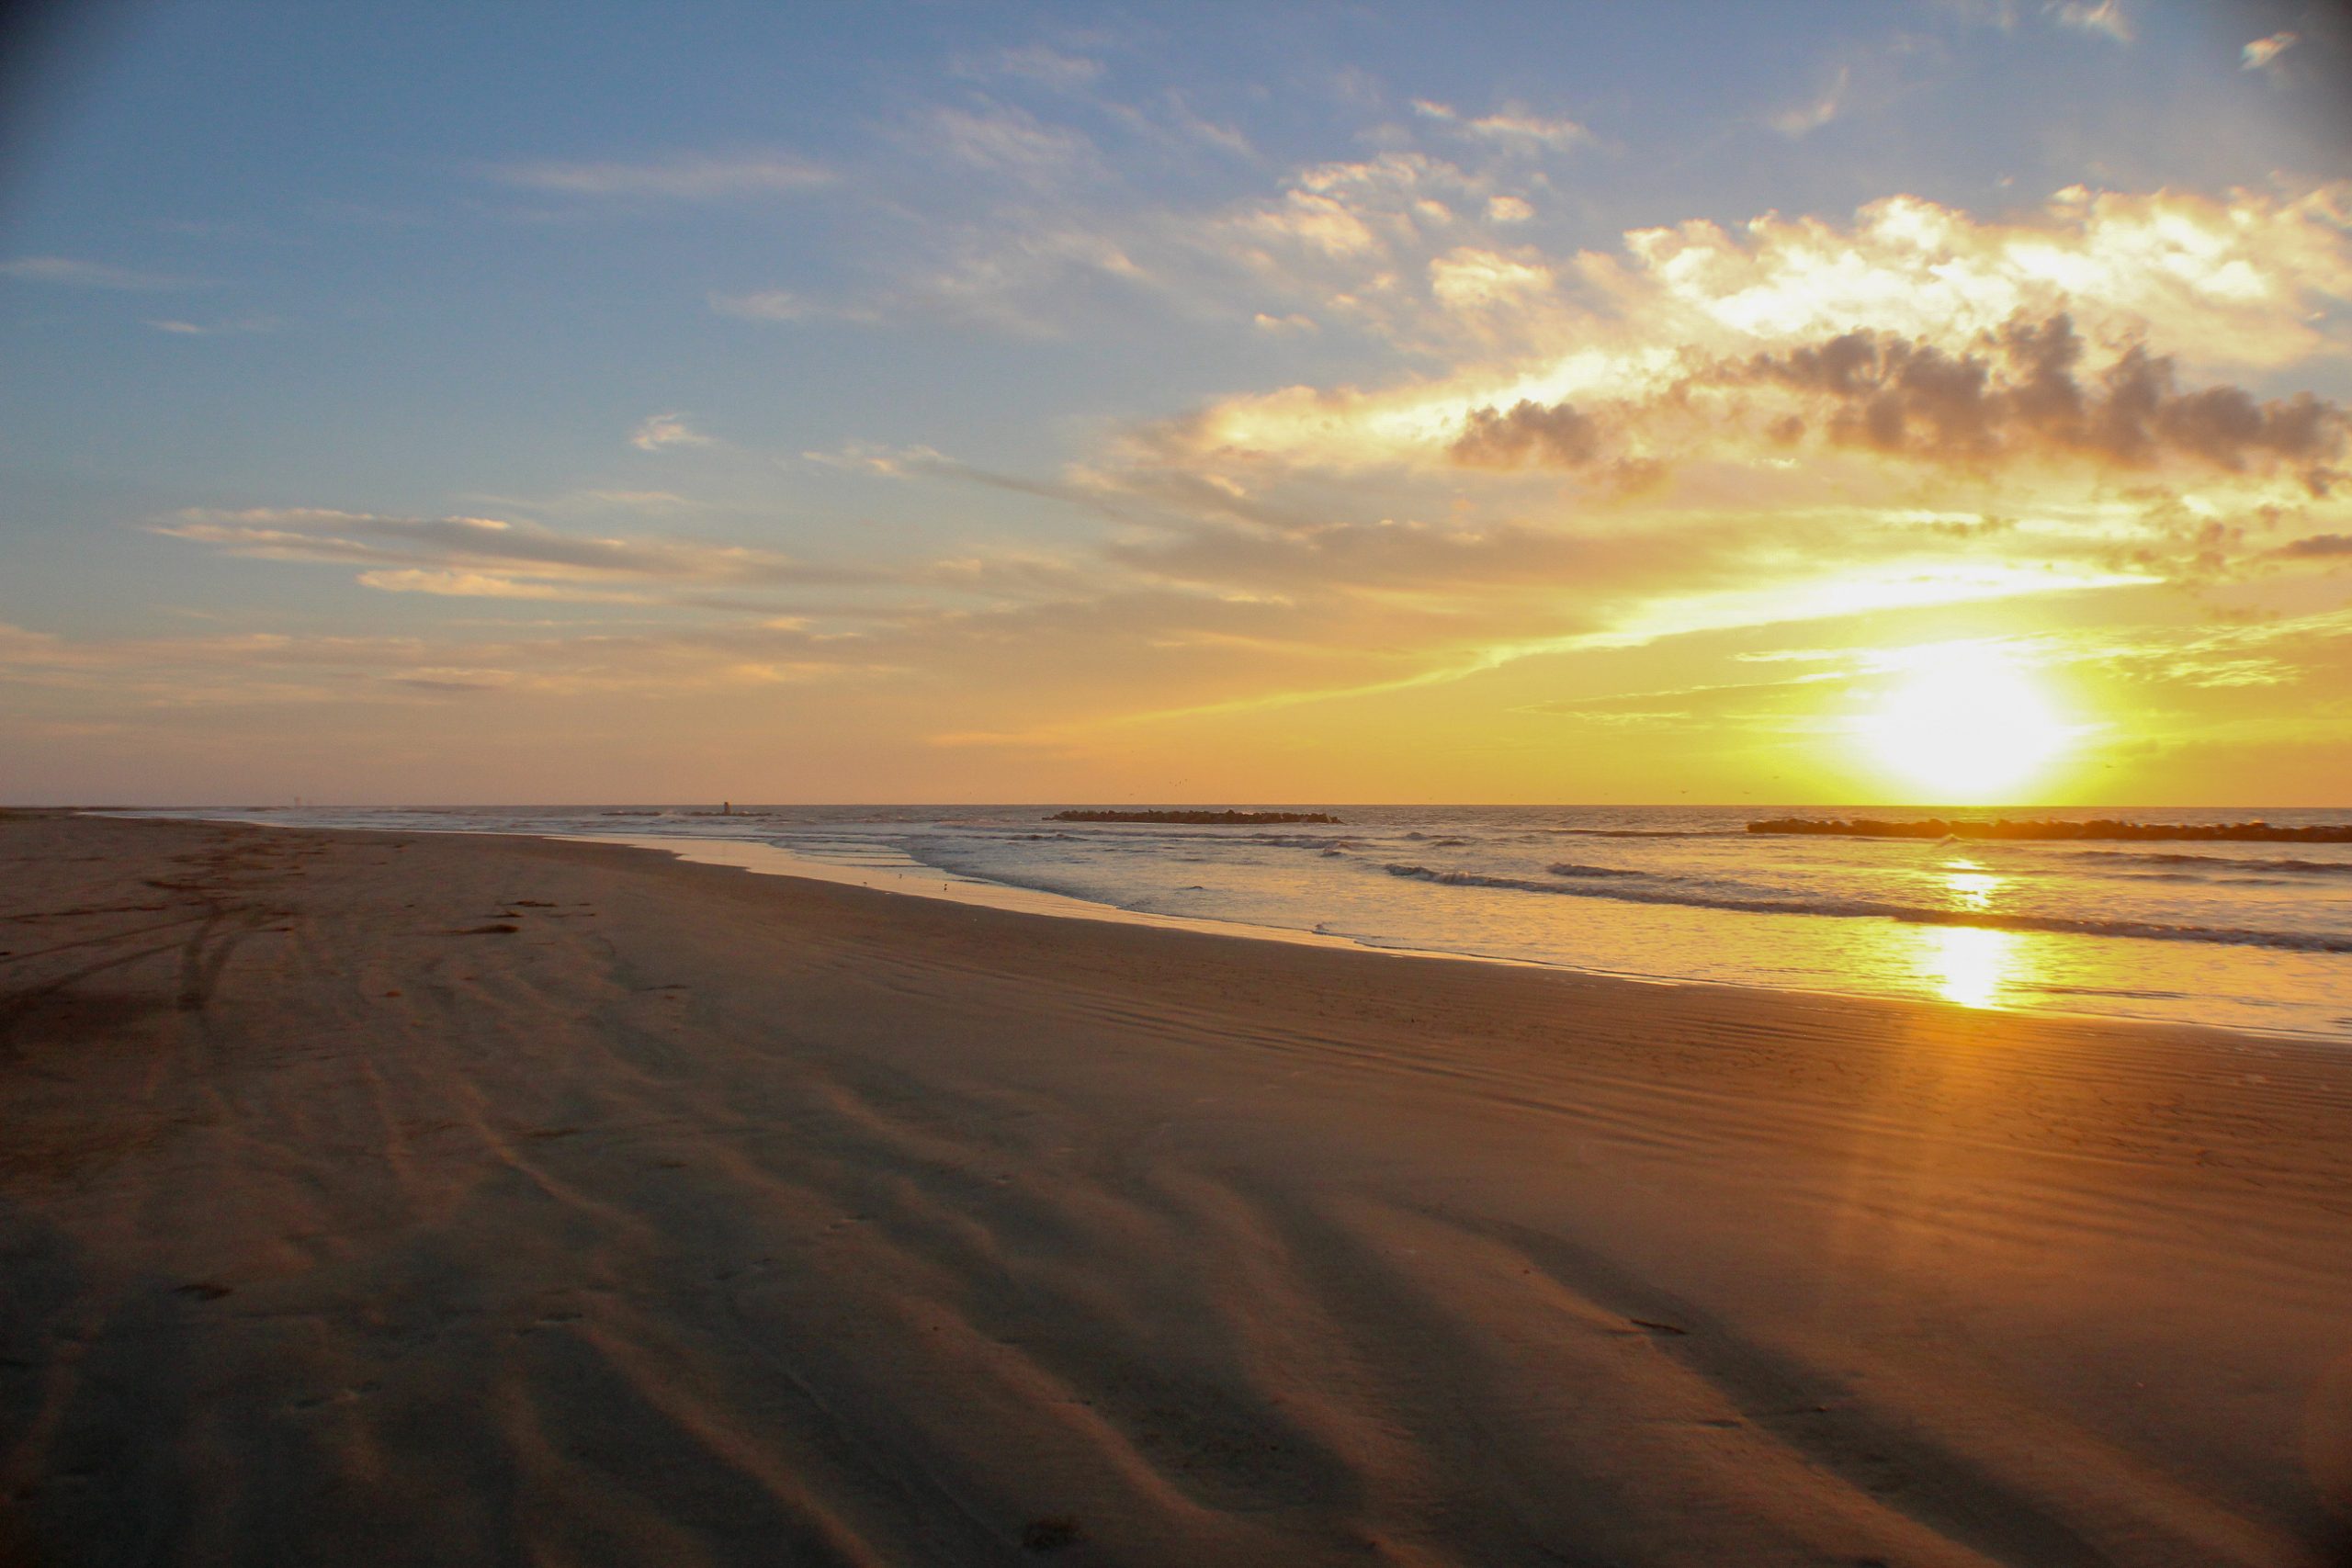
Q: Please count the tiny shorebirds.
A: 3